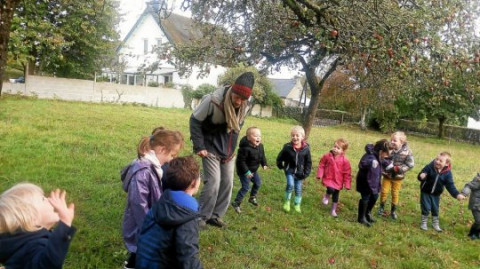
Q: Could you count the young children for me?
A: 10